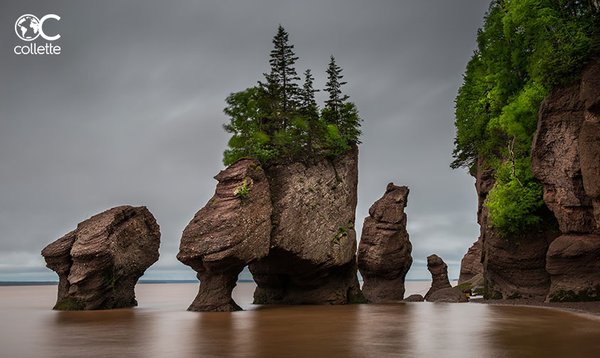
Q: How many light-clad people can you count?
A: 0